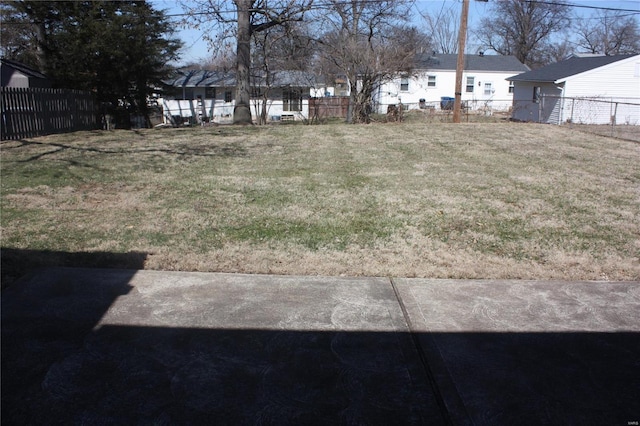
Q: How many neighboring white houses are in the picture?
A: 3